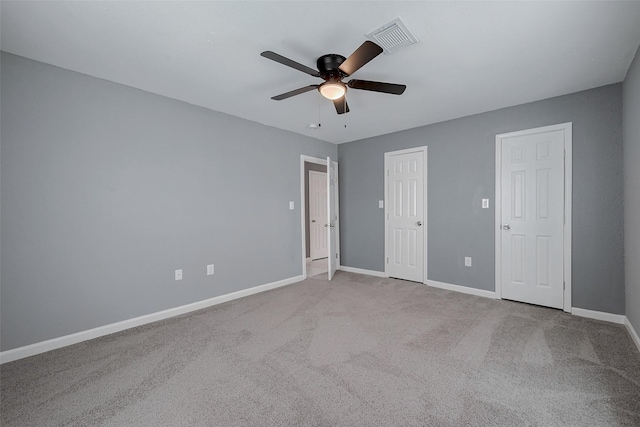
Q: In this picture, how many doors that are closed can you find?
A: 3